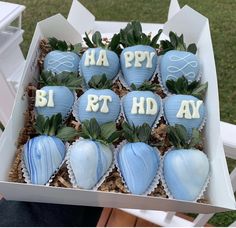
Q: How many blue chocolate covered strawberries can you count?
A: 12